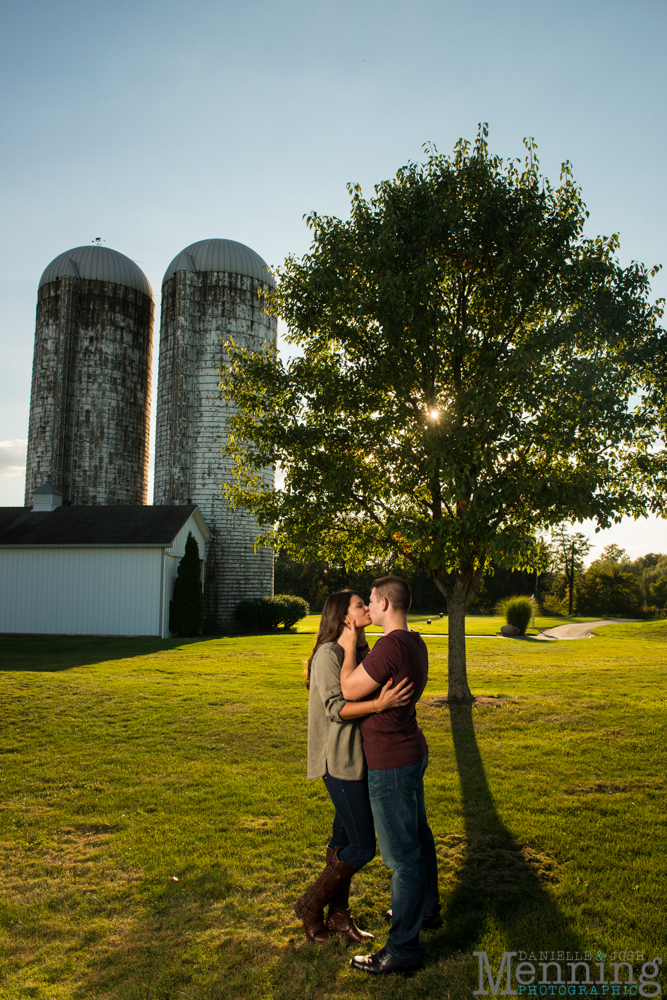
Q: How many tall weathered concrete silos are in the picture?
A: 2